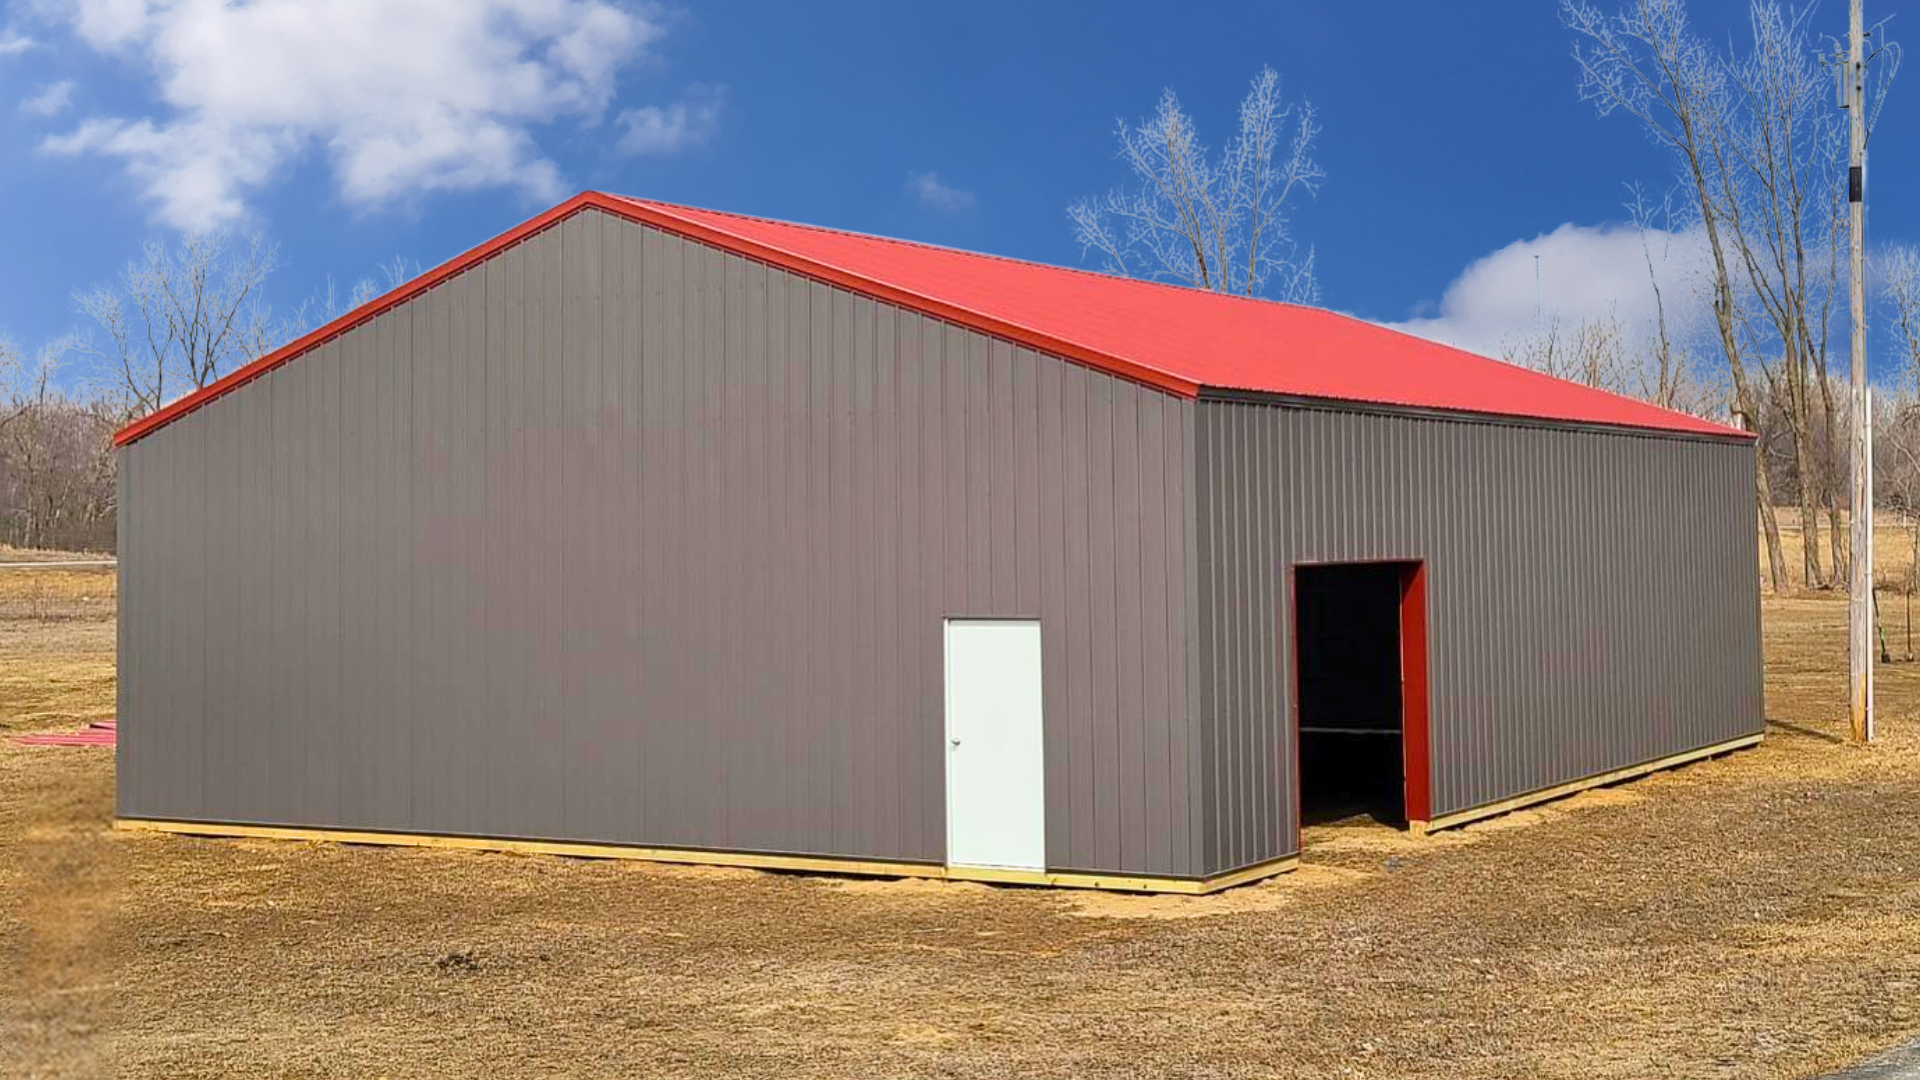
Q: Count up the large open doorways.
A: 1